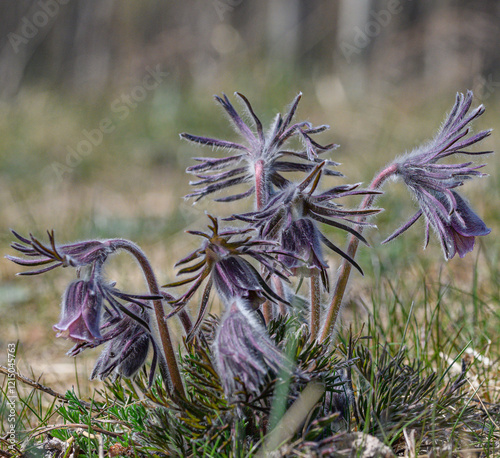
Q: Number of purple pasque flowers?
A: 7